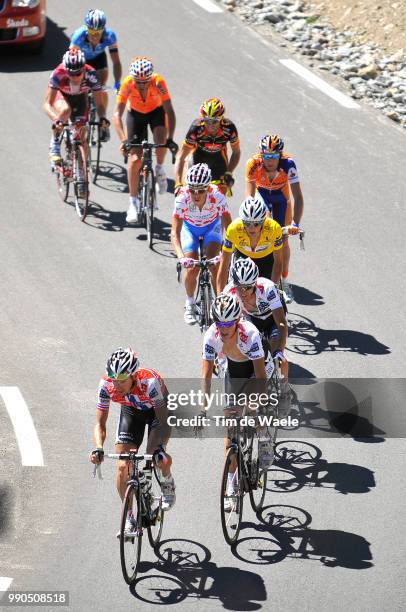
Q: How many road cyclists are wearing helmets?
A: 10